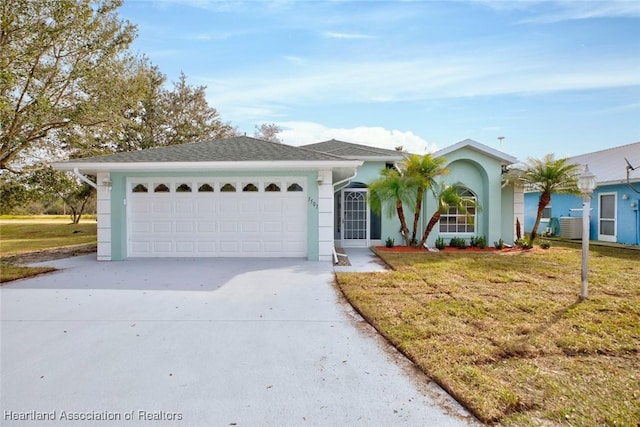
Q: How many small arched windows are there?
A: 8